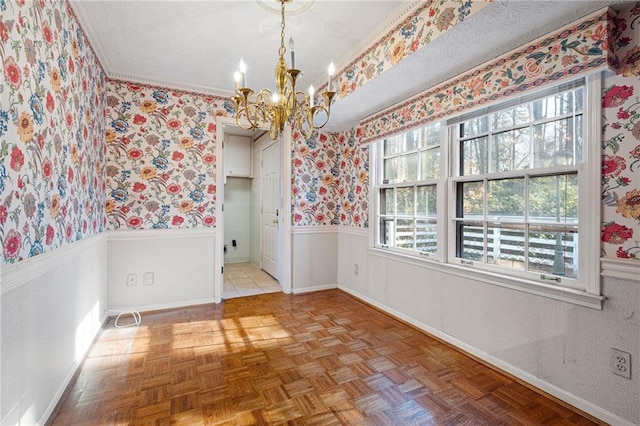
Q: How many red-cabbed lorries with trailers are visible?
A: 0